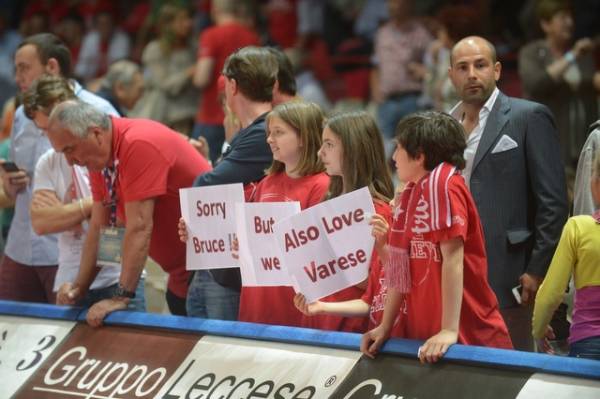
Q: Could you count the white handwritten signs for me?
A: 3